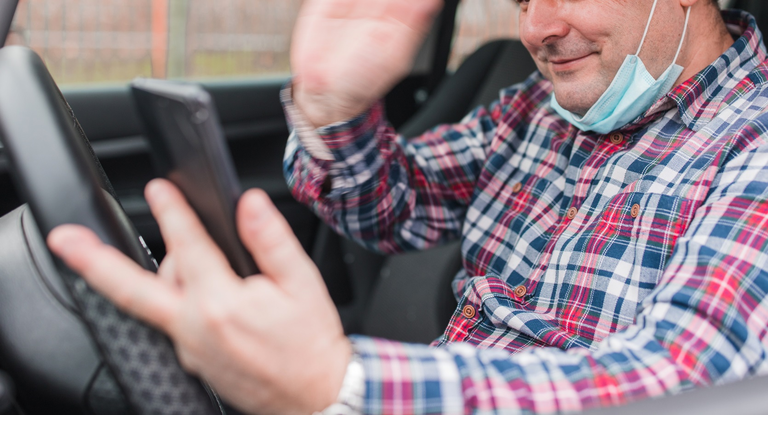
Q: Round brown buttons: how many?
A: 6